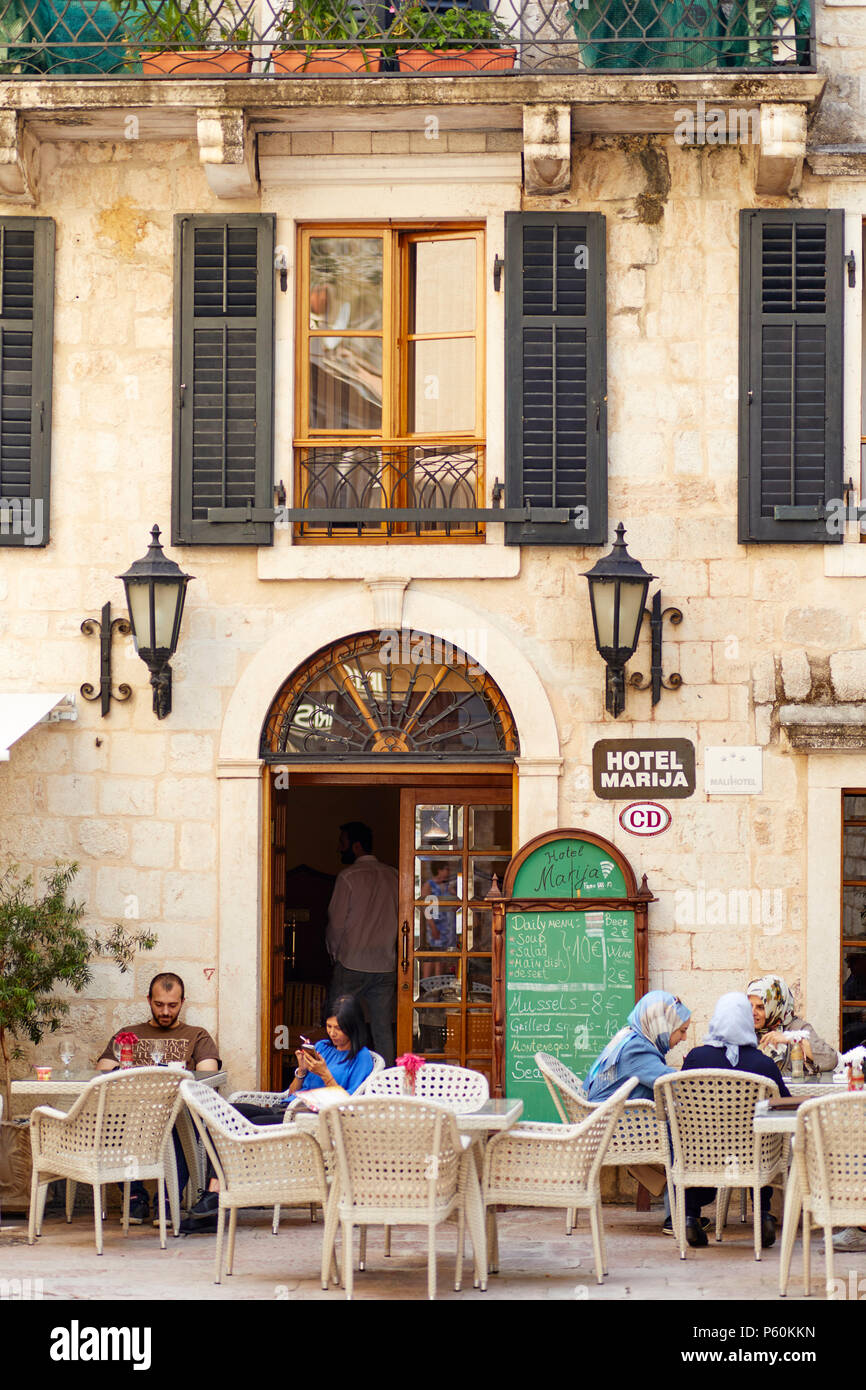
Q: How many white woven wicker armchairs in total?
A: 9